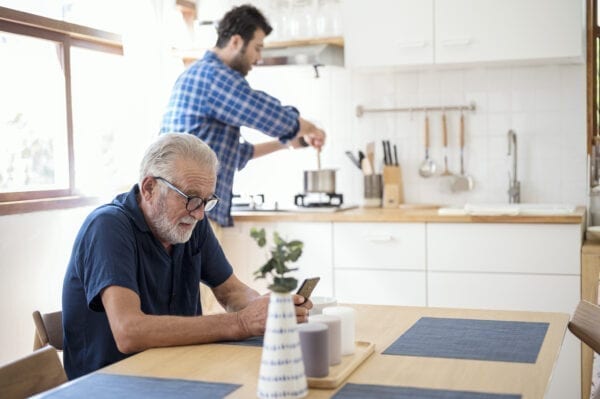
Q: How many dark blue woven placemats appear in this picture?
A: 4